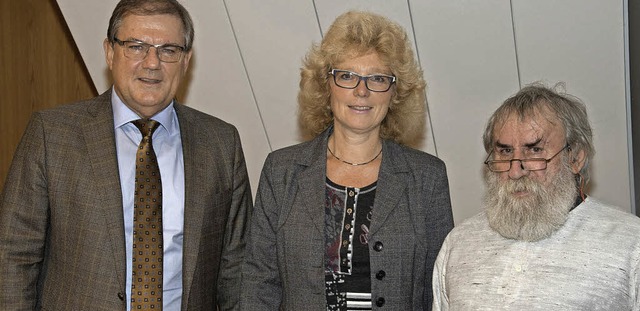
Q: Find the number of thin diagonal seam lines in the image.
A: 4